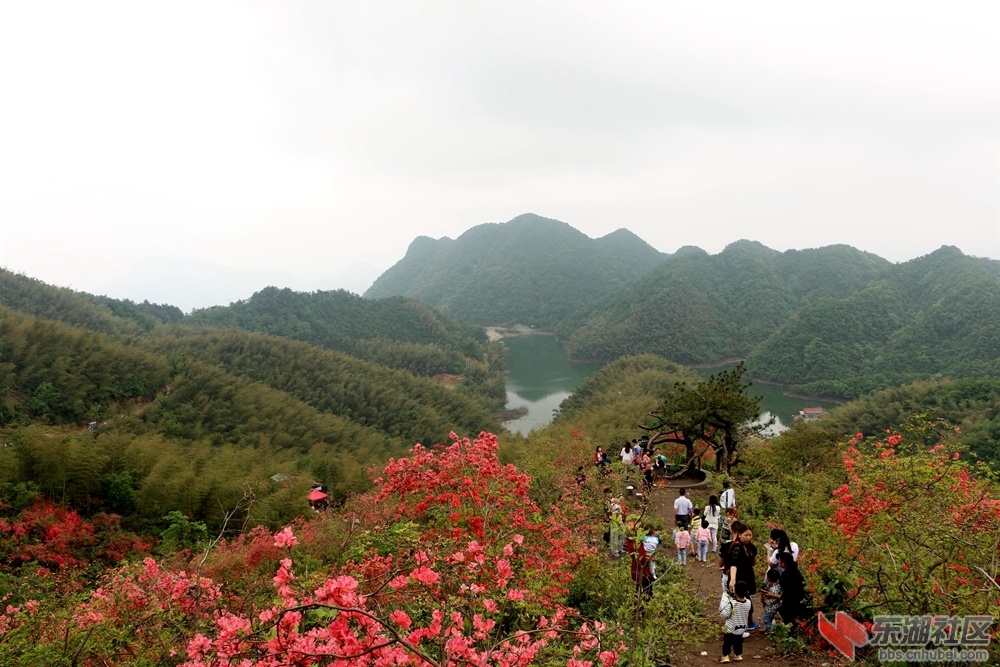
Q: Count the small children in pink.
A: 2